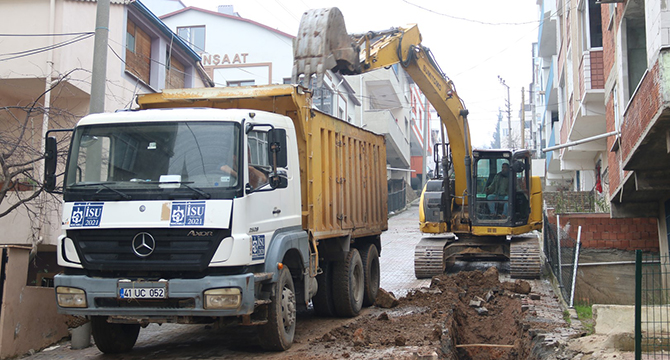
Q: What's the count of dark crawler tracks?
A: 2